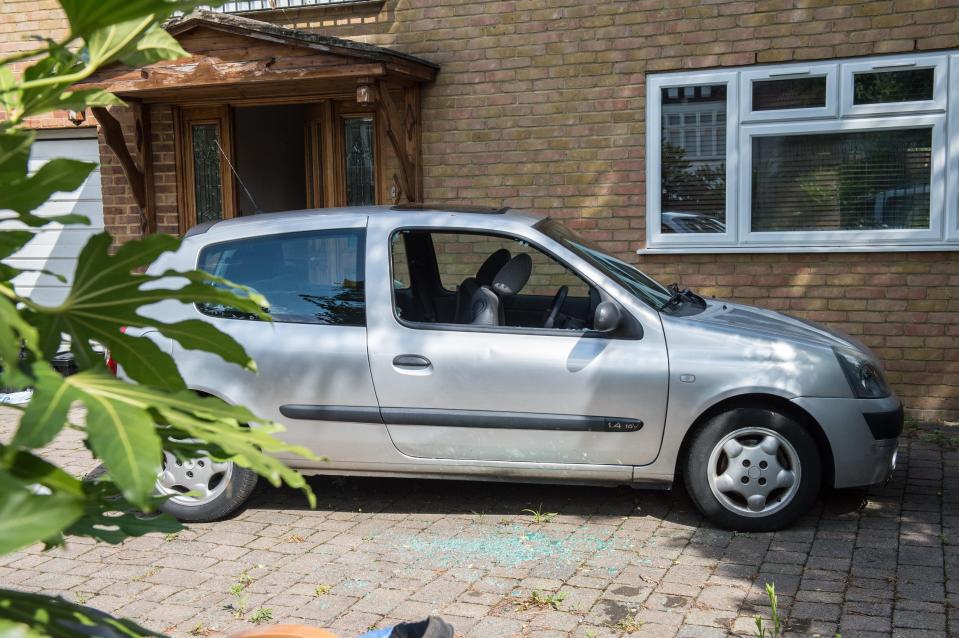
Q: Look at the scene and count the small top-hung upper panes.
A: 2